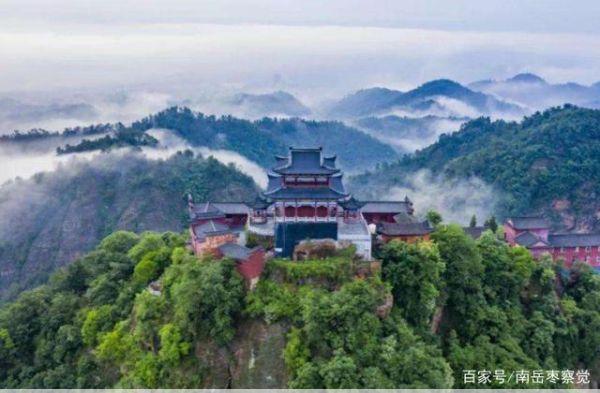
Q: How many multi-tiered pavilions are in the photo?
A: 1